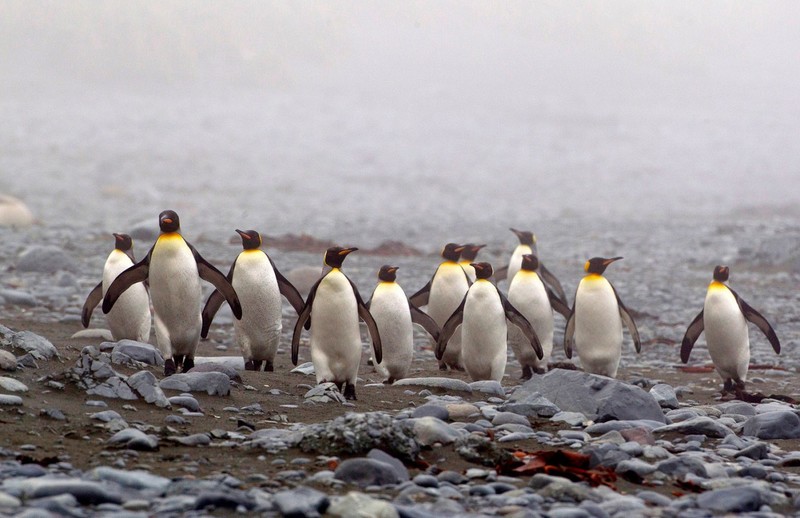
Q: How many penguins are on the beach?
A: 12